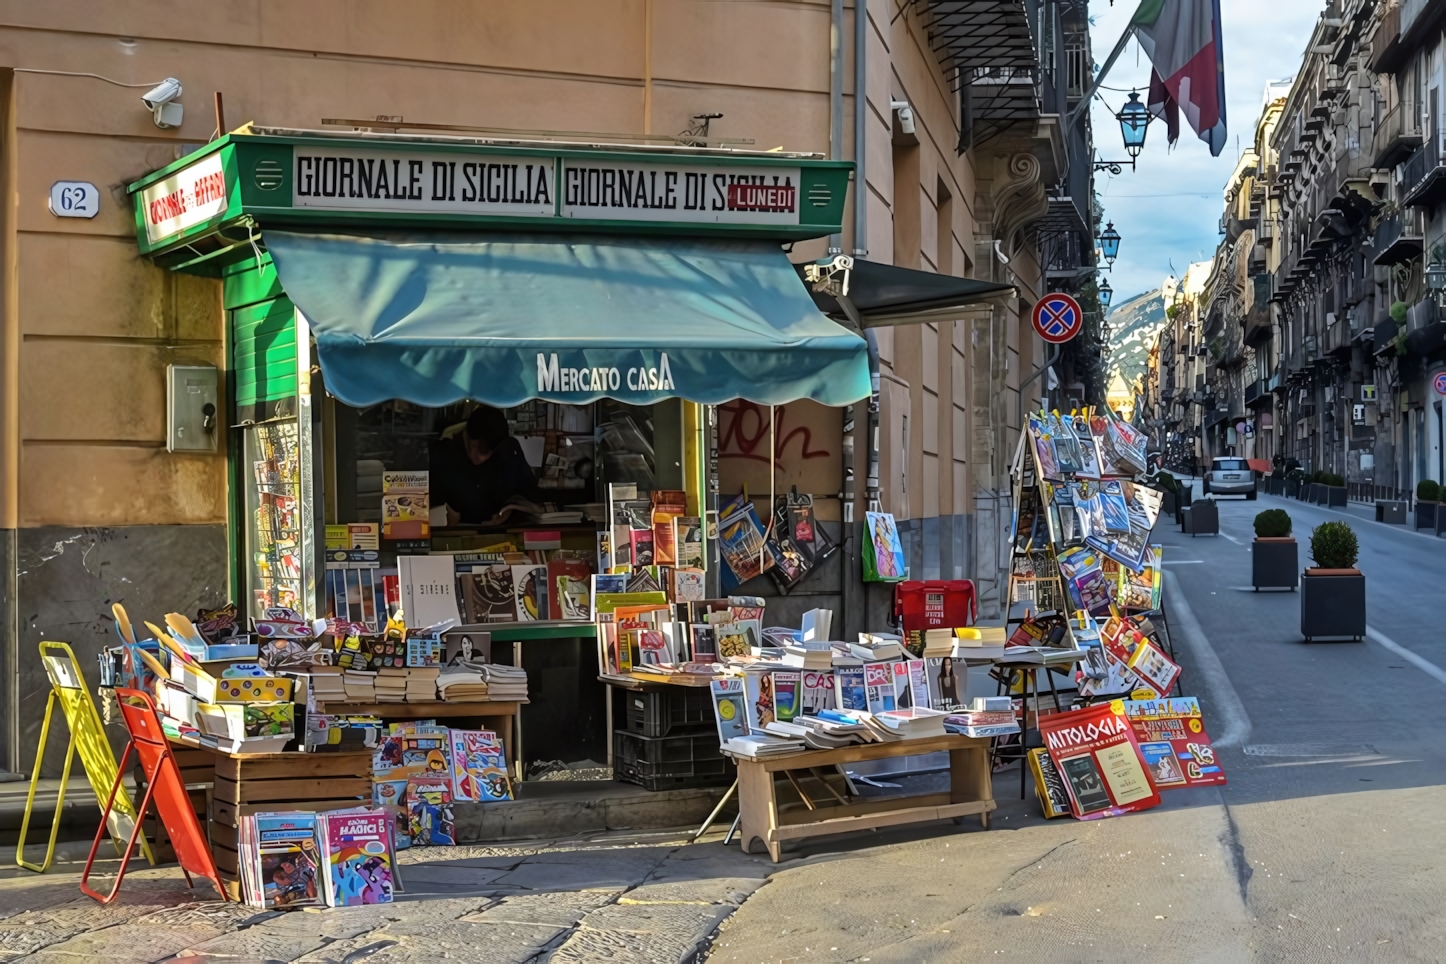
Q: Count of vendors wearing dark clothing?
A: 1